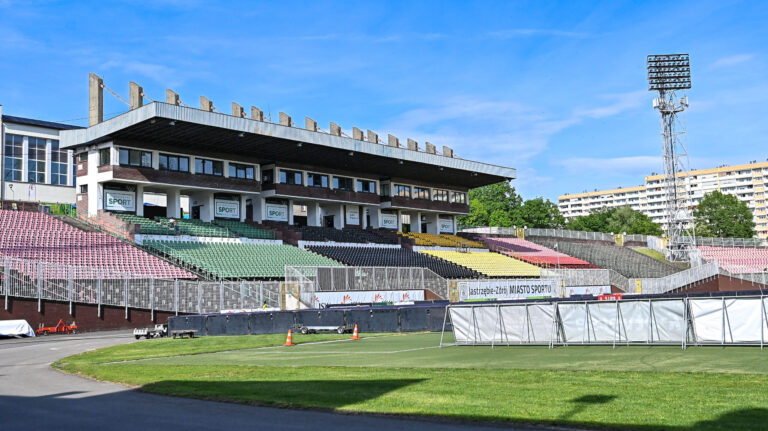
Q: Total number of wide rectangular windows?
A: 12